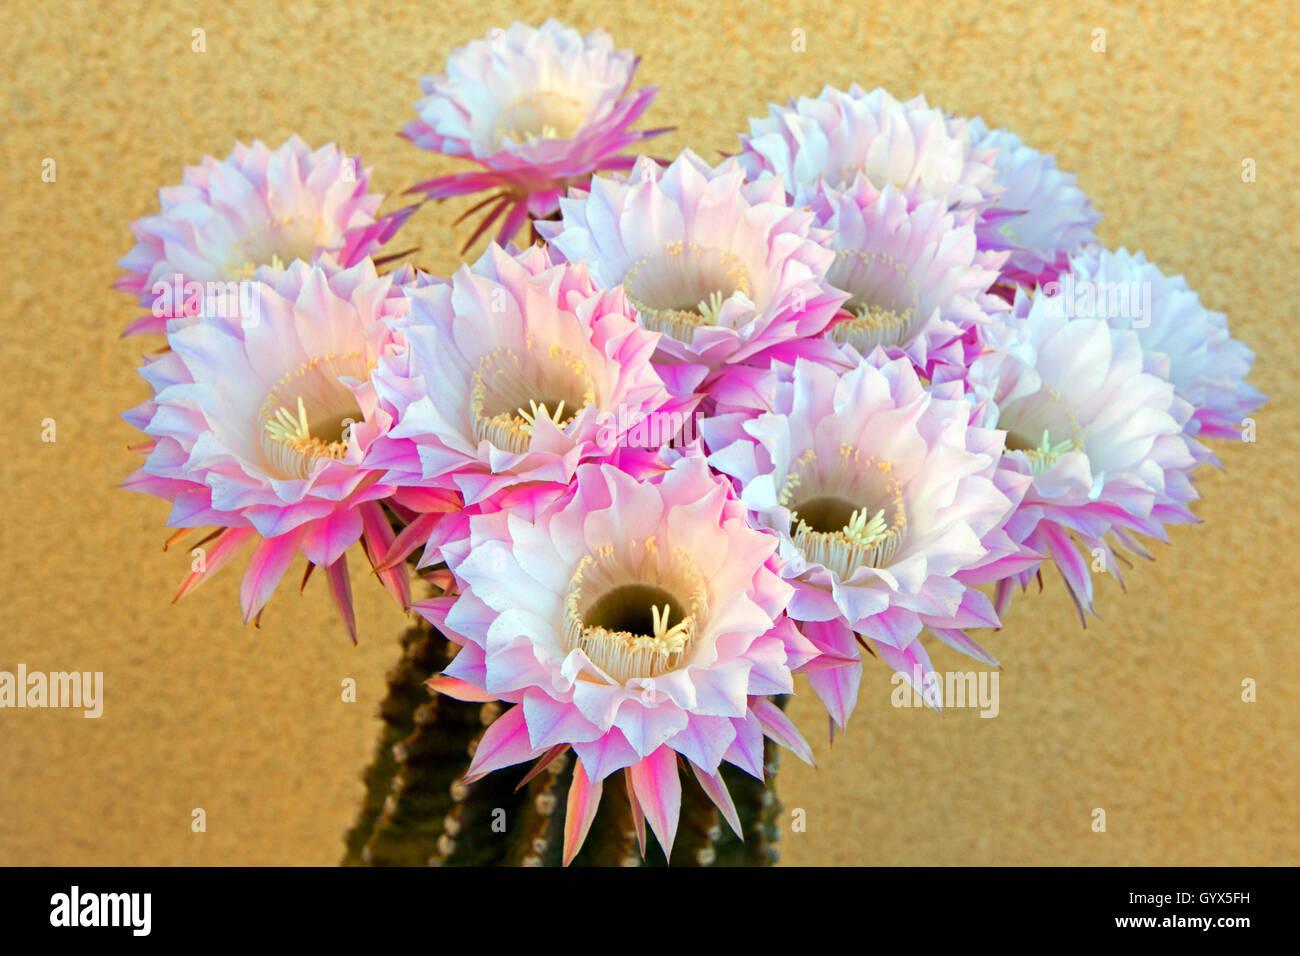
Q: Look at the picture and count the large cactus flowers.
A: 12